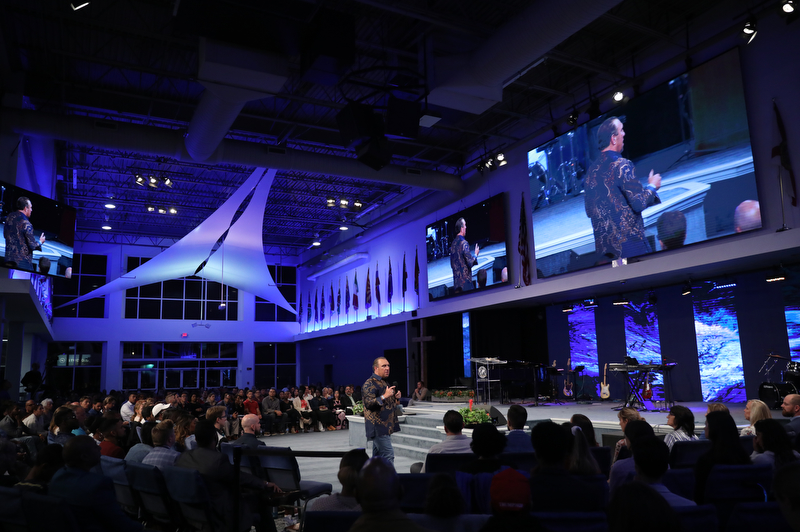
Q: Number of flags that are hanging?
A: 15